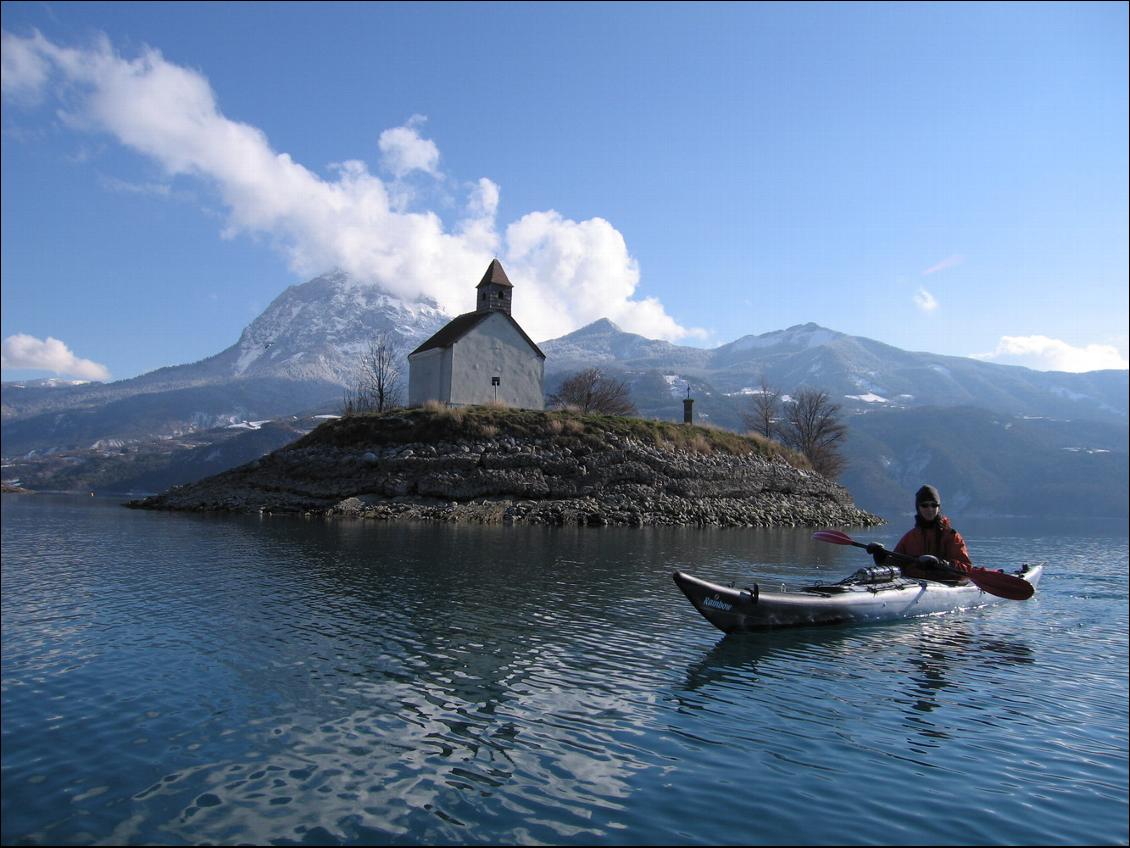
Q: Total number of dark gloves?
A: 2